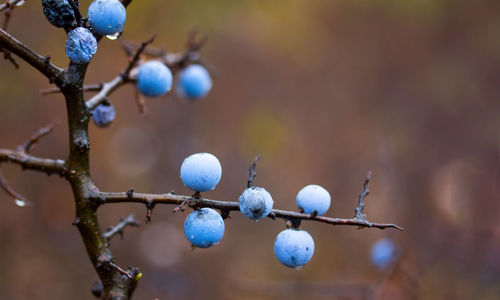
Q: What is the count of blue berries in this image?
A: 11